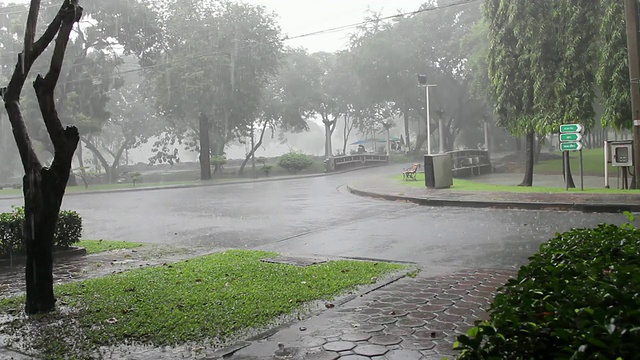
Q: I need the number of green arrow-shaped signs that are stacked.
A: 3